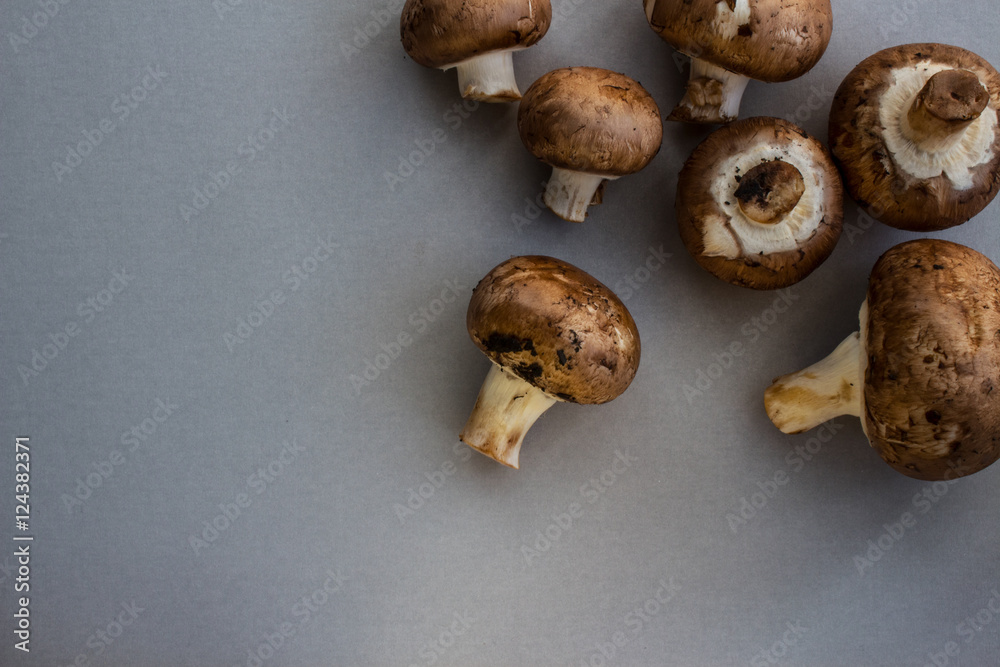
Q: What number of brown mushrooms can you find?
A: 7